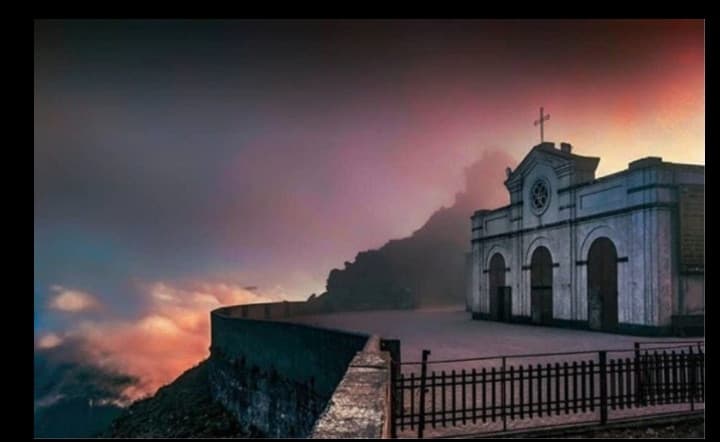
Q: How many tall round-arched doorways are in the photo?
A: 3